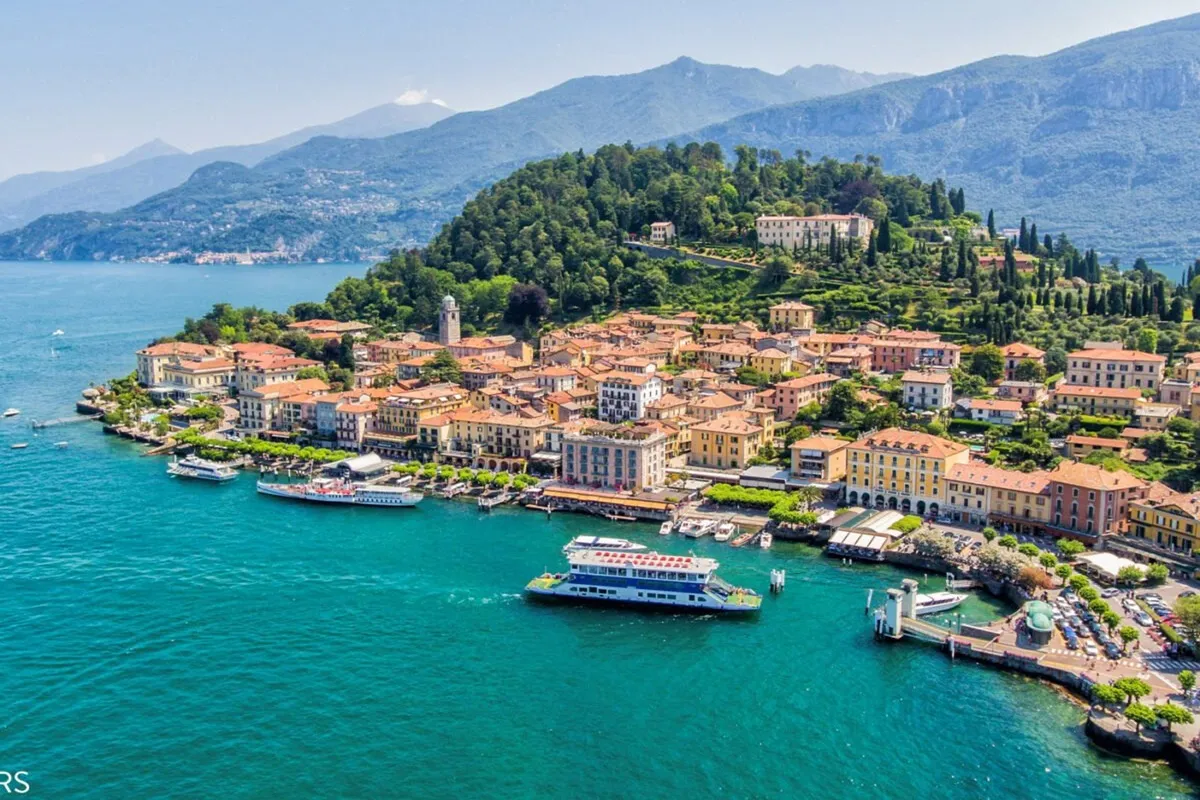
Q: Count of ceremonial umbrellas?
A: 0